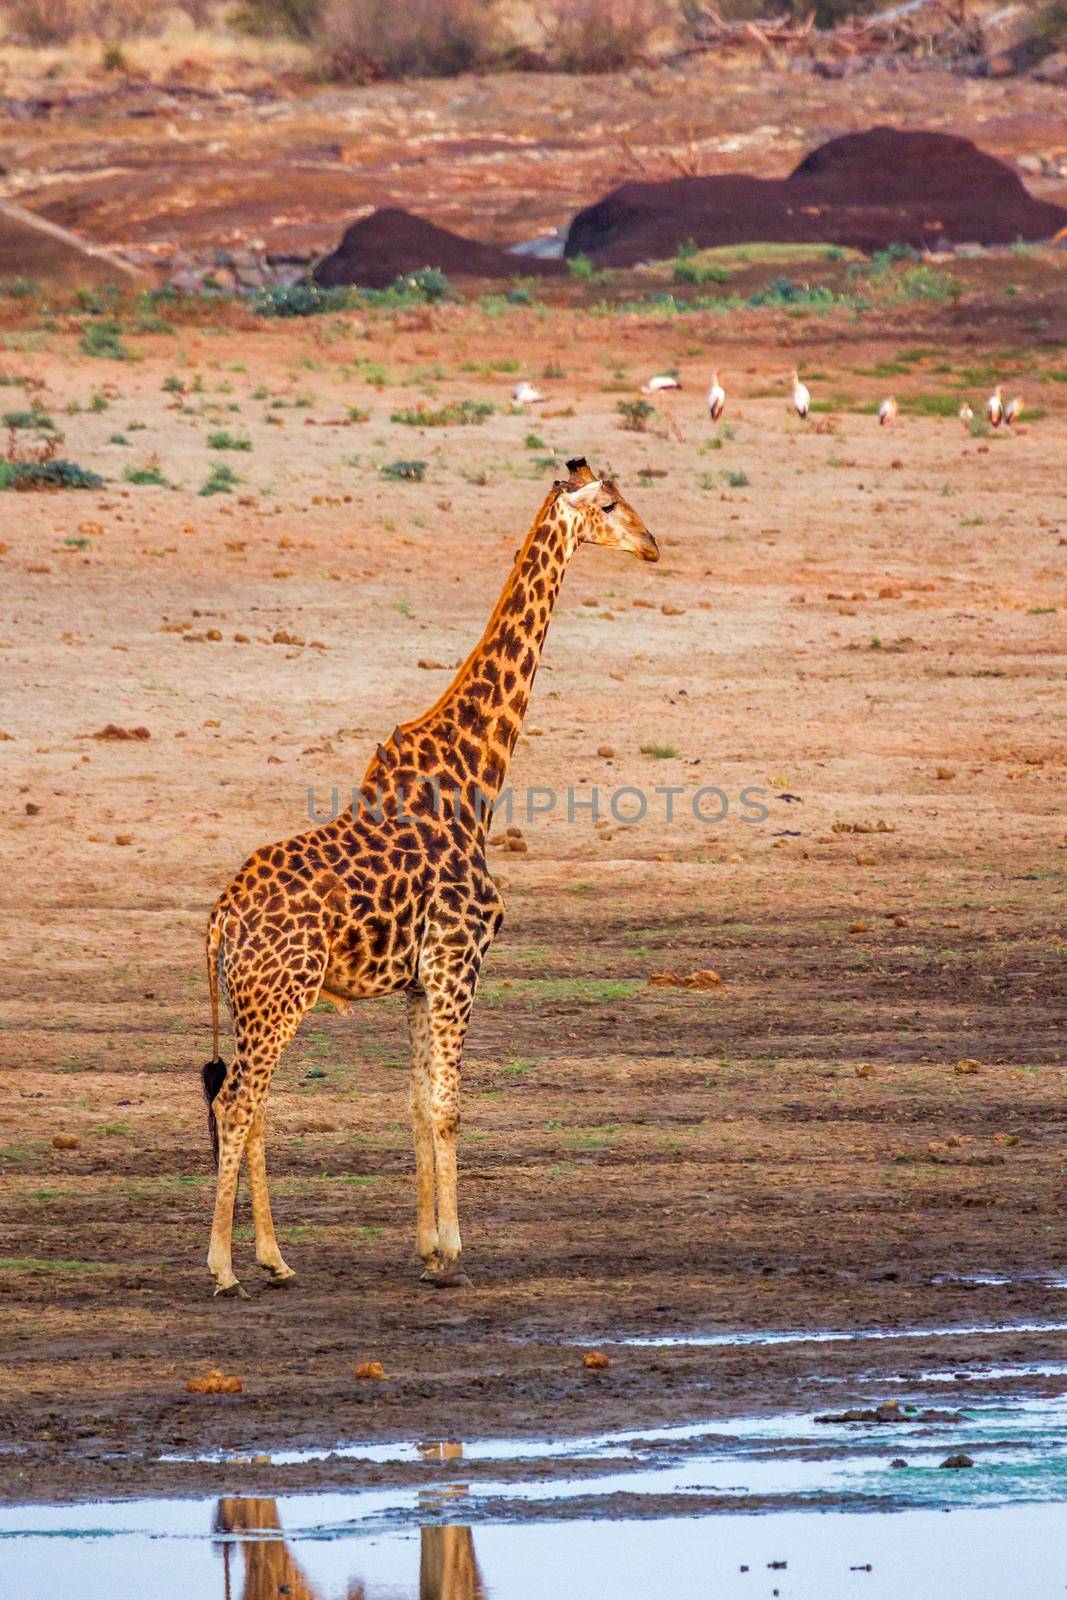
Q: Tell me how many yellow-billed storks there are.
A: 8